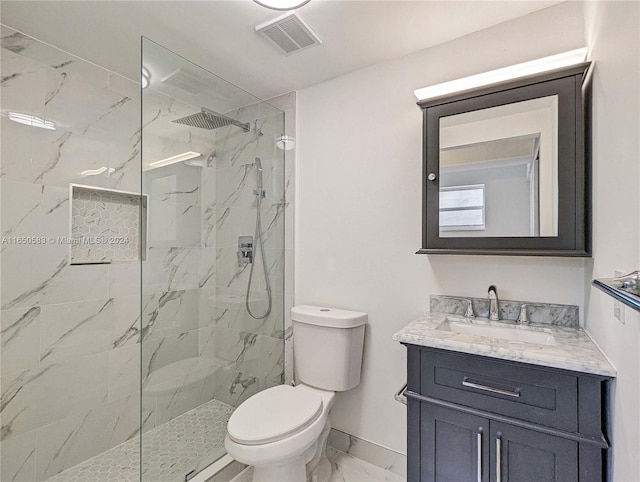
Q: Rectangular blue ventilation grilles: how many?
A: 0